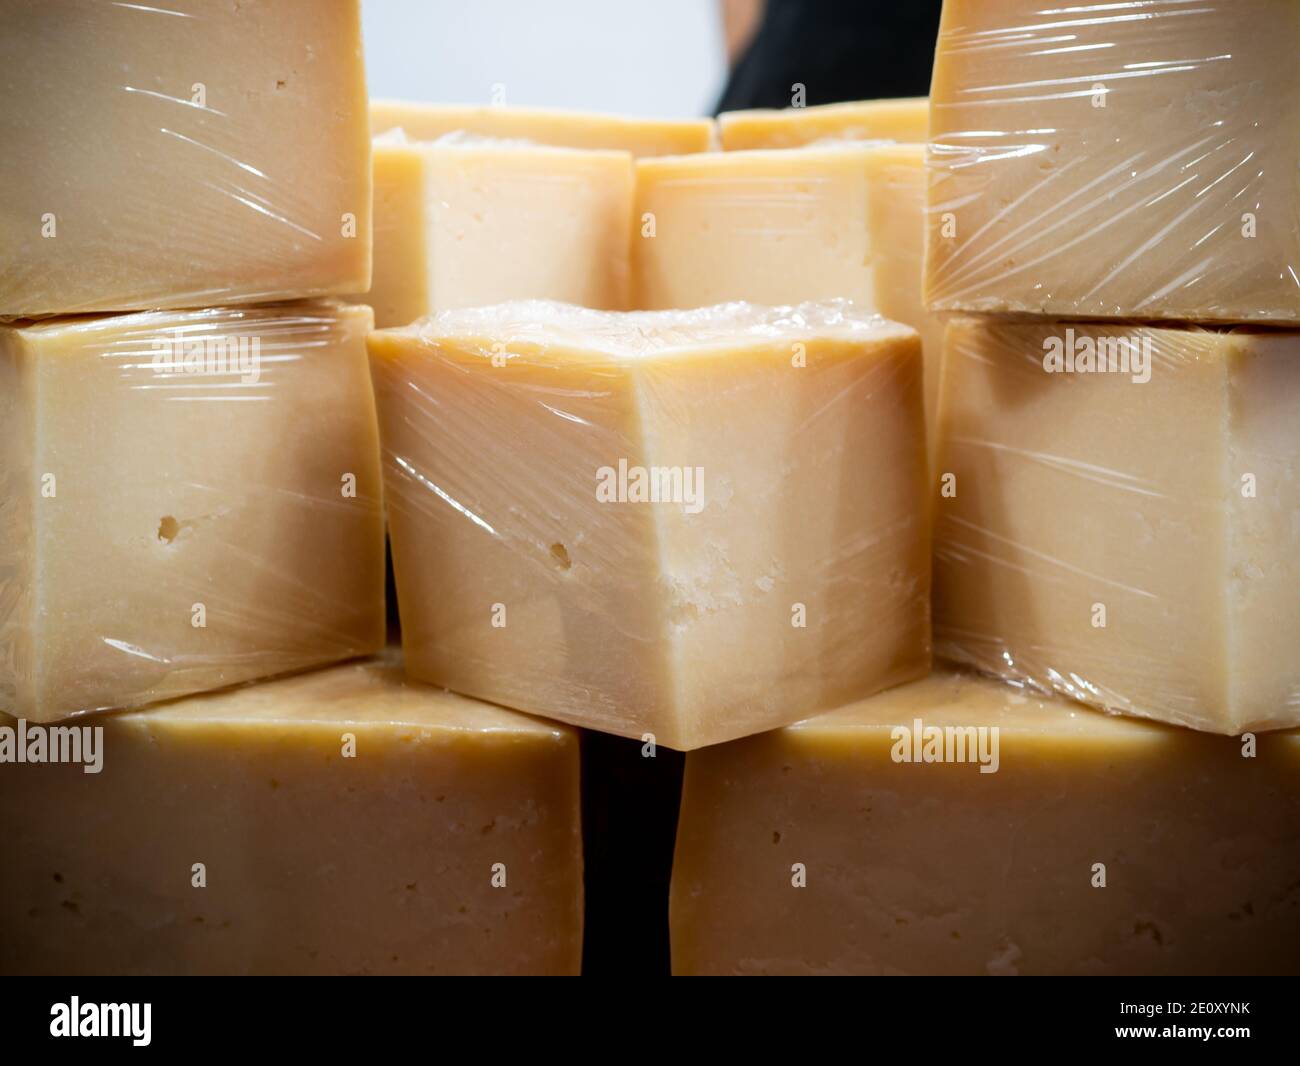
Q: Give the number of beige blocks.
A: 11